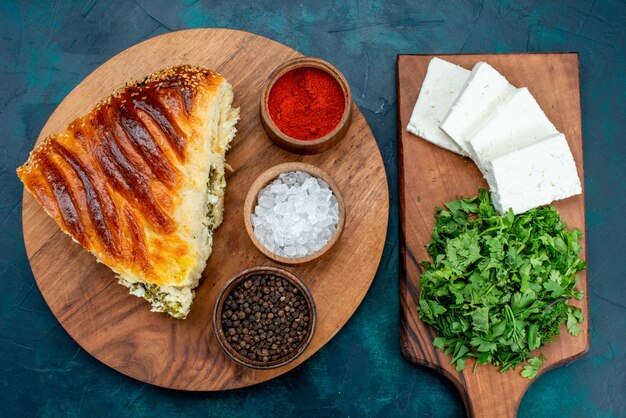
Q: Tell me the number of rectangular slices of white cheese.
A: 4